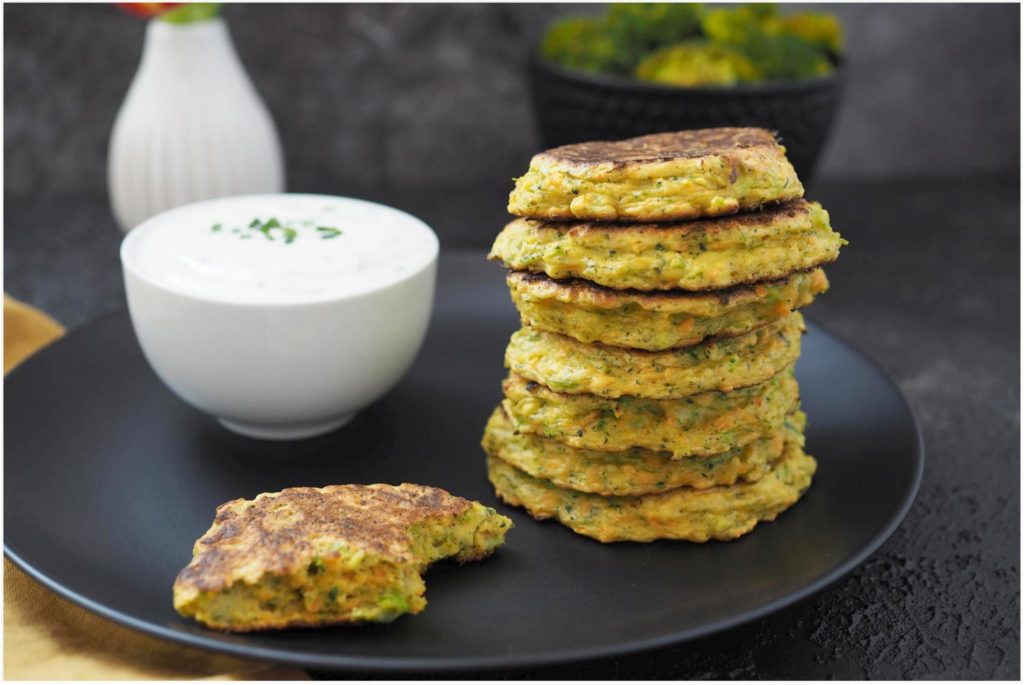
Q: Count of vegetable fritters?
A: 8